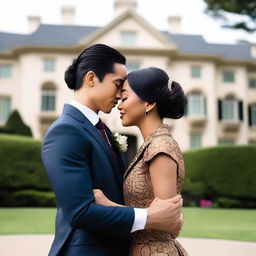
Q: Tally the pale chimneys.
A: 4